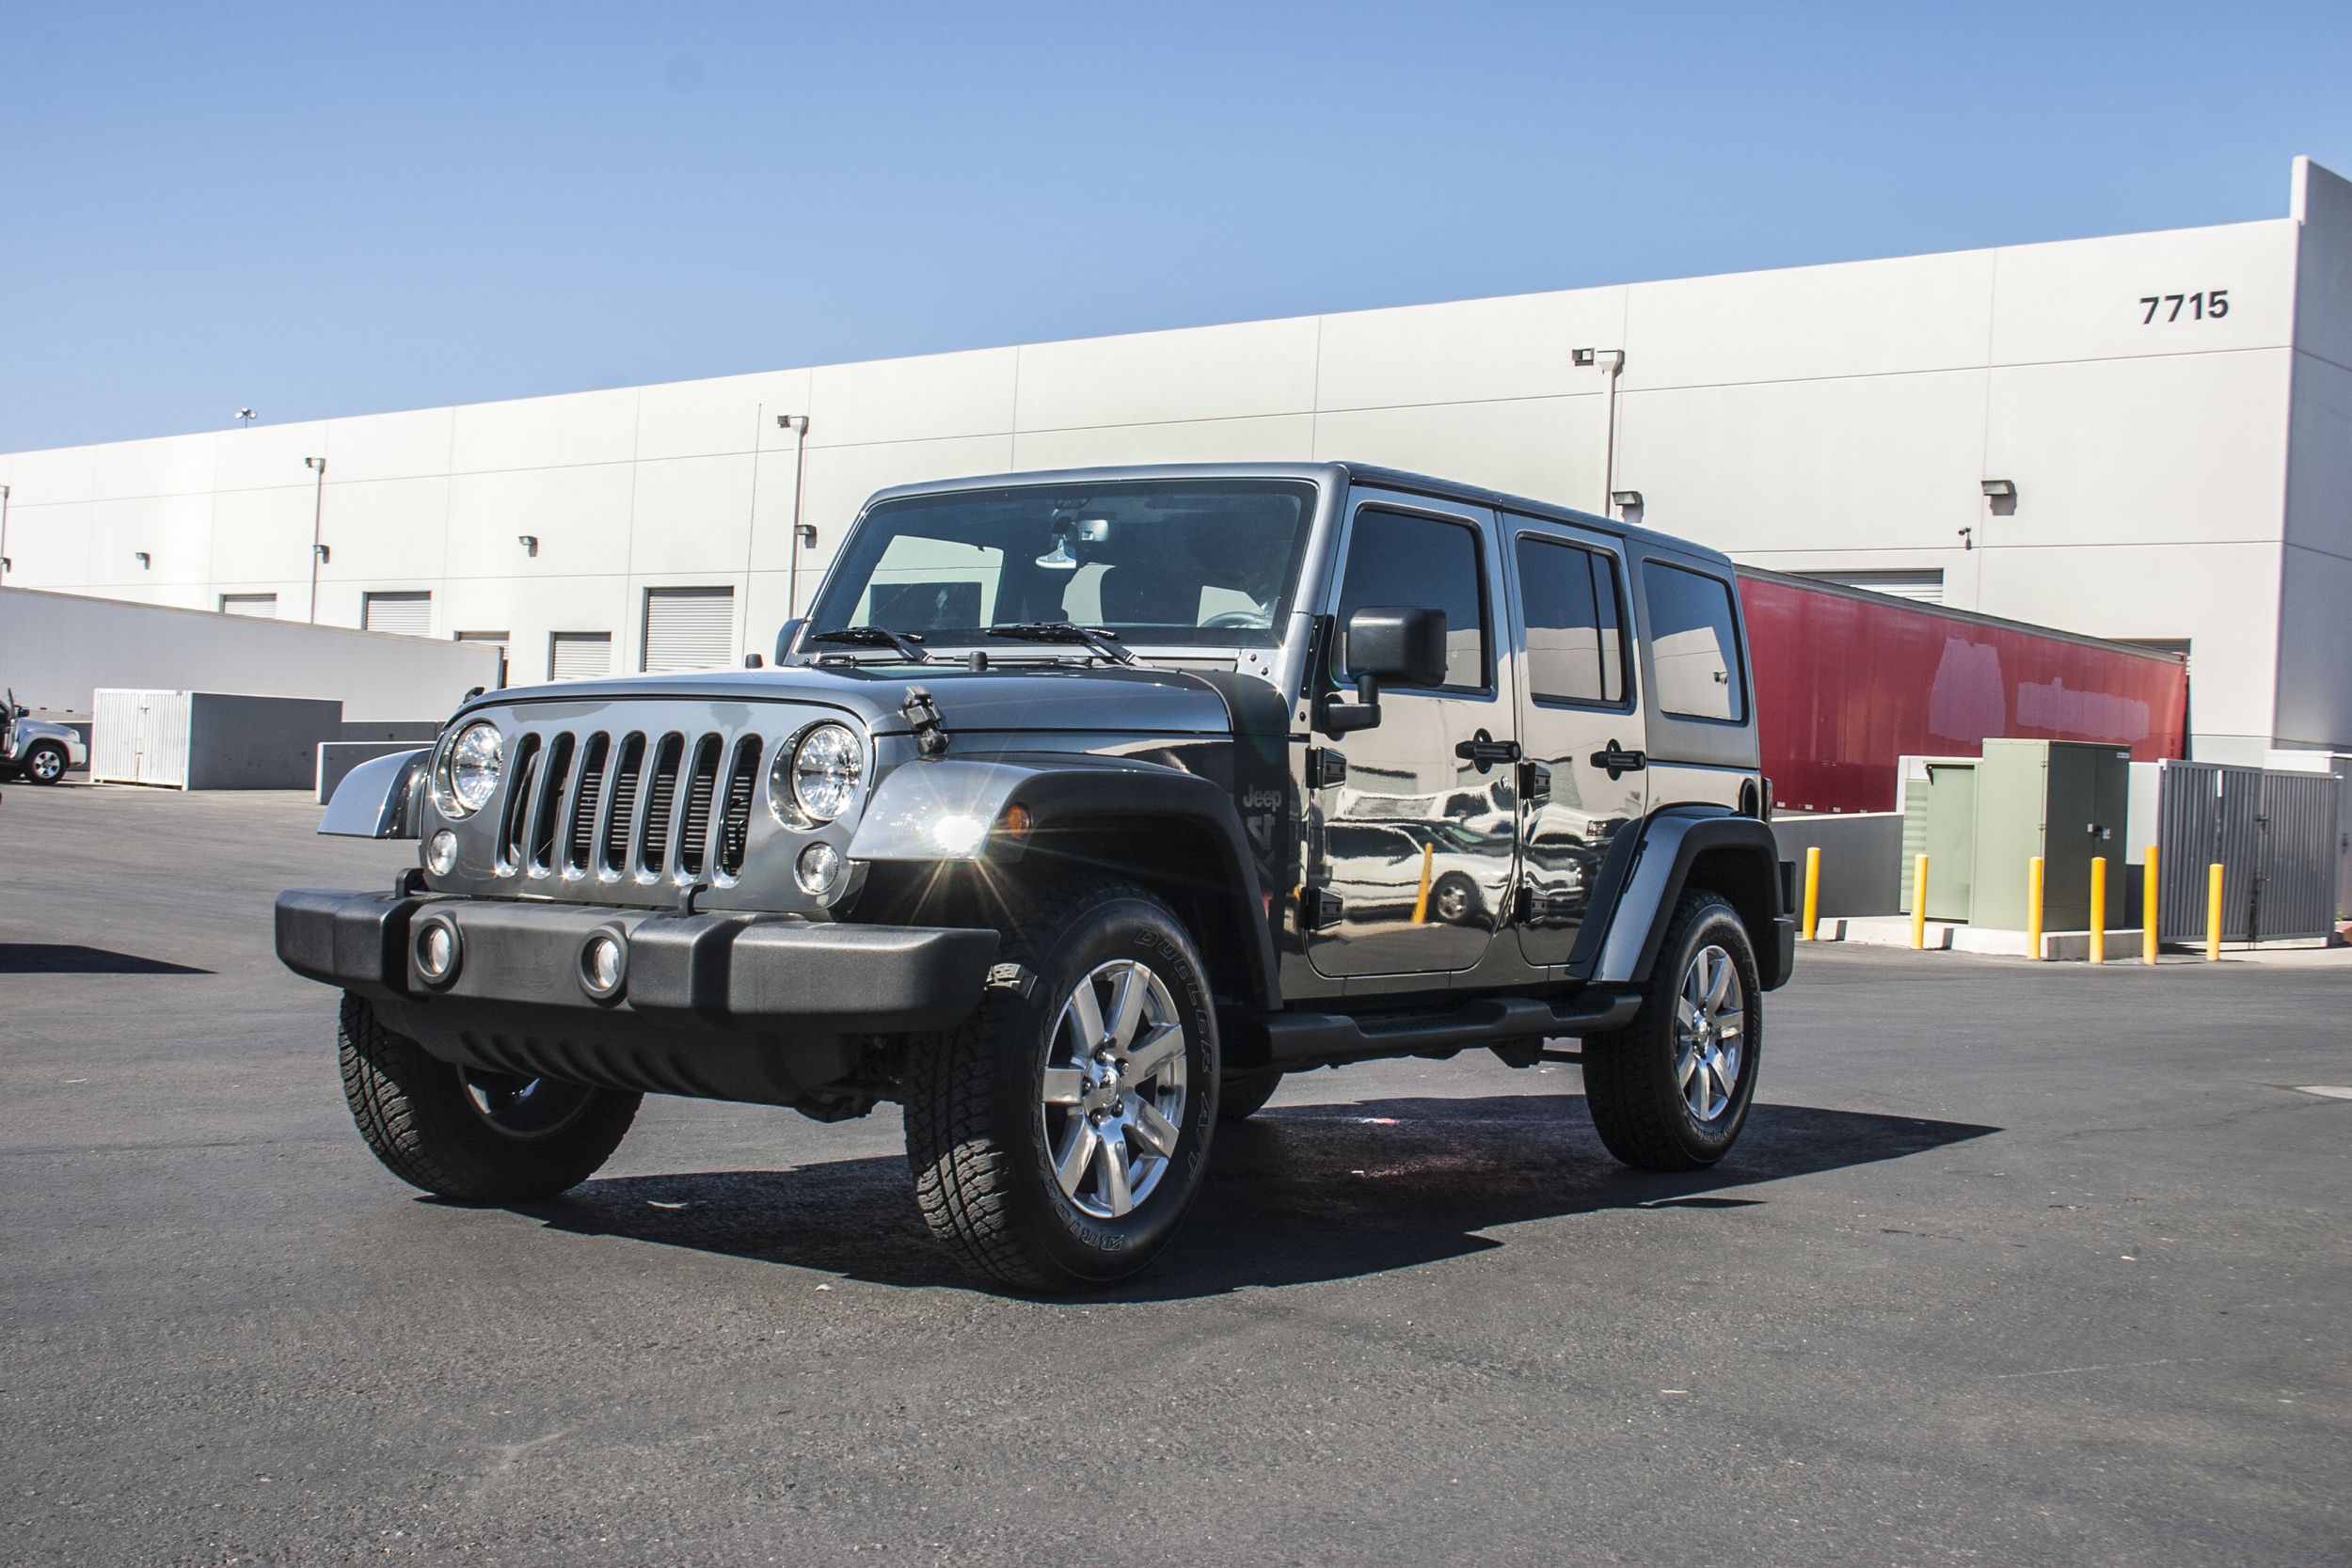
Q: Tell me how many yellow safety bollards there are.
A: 6